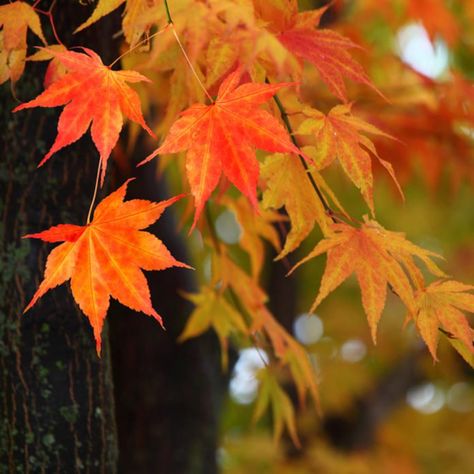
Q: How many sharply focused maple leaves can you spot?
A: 3